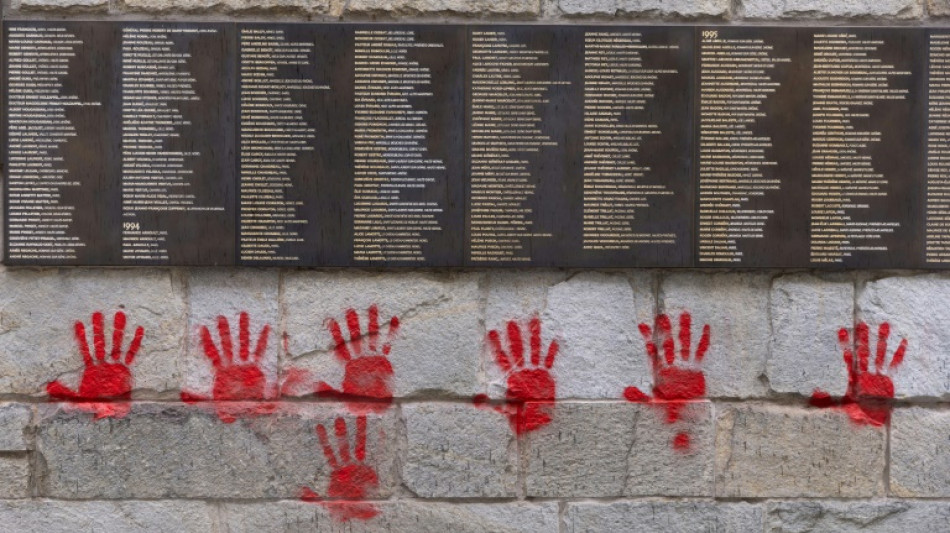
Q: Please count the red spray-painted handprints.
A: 7